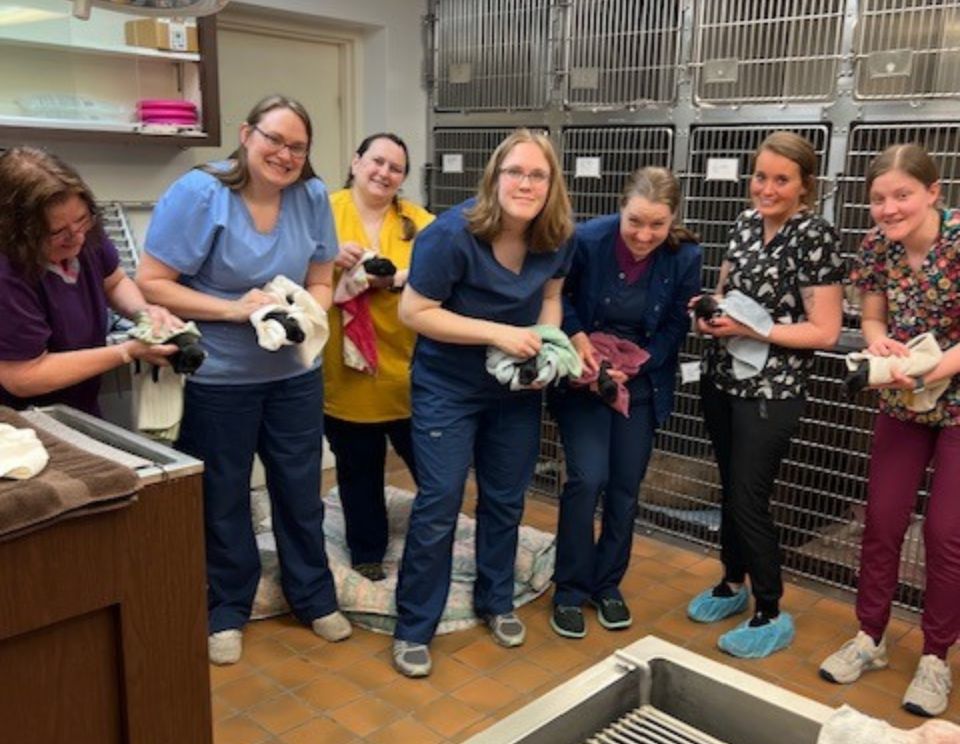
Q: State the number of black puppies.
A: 7